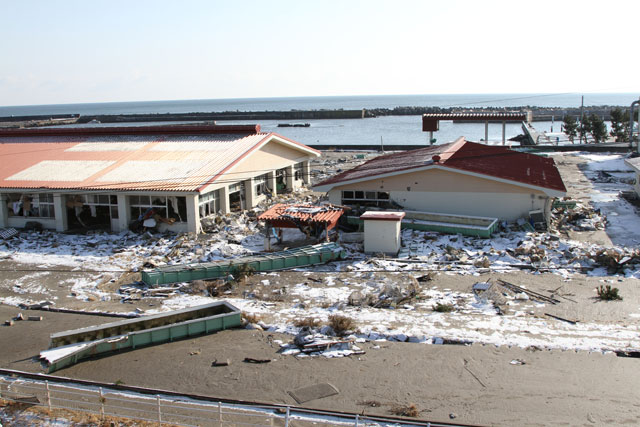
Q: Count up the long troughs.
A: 3